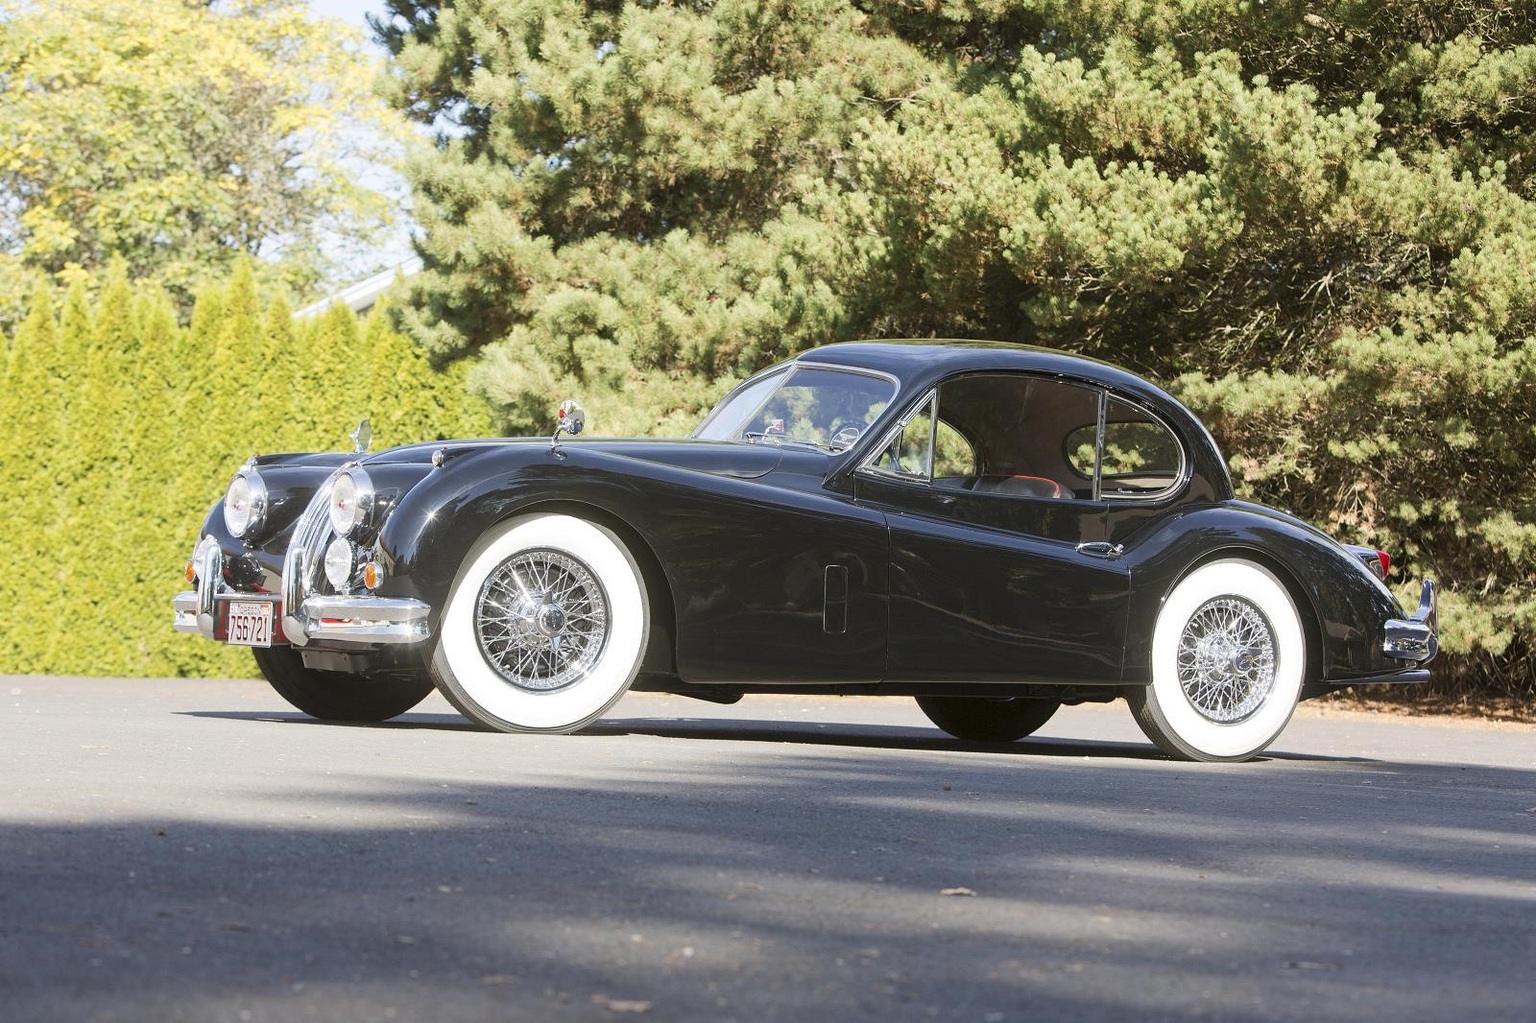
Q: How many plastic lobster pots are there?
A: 0